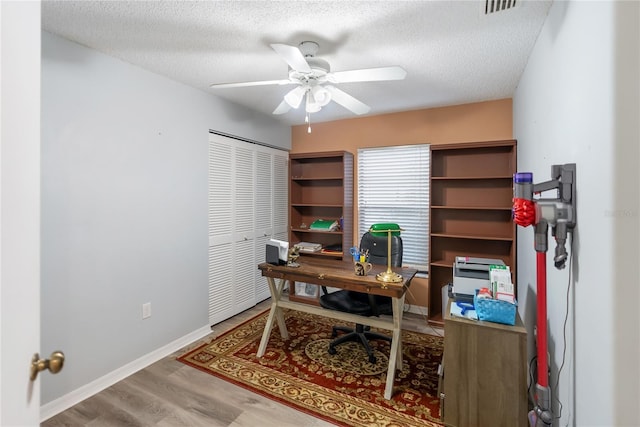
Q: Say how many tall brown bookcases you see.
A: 2